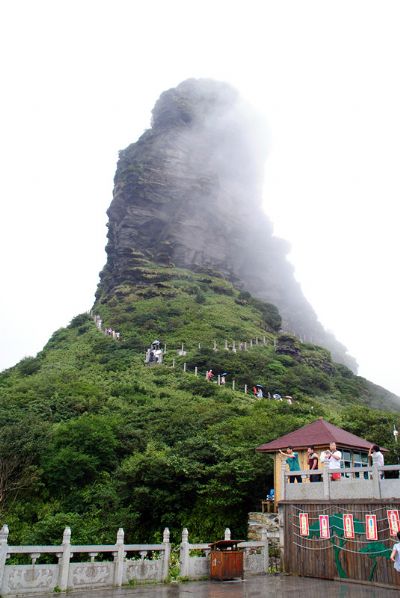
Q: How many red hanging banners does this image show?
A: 5